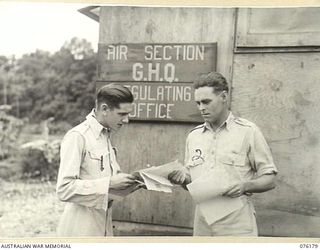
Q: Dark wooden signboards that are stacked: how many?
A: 2